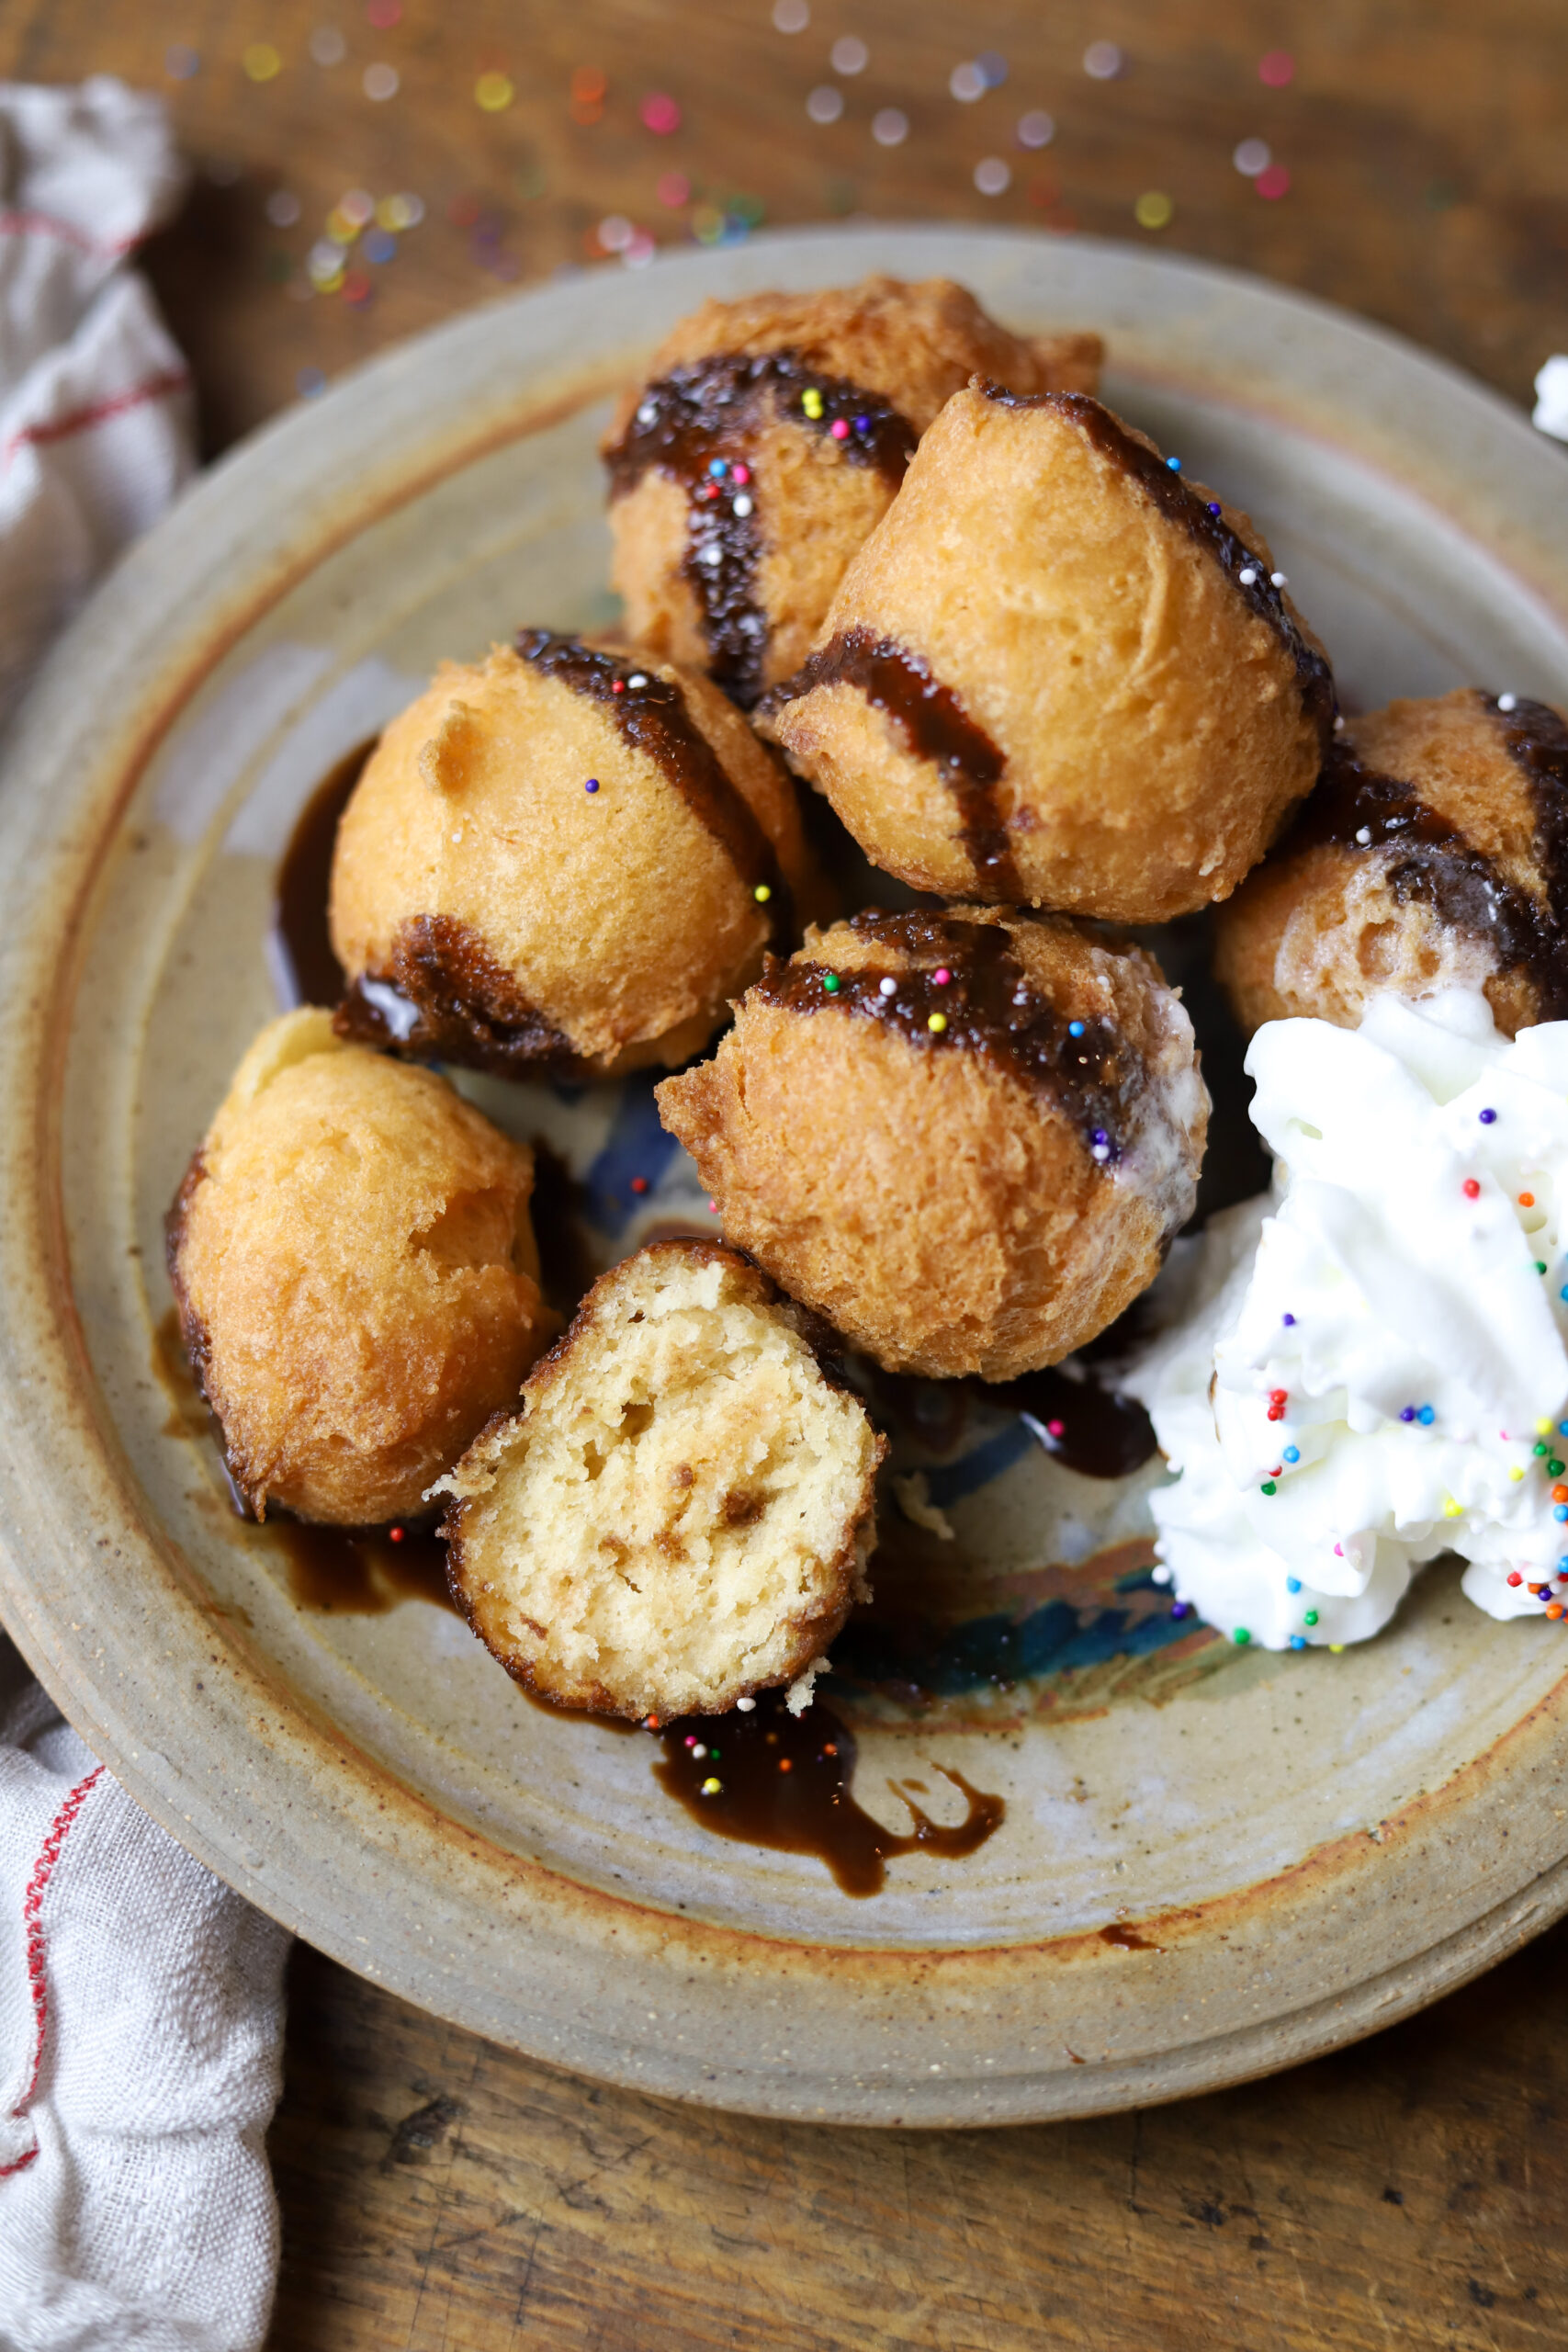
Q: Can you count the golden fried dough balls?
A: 7